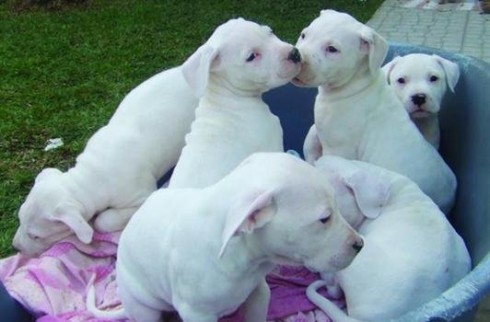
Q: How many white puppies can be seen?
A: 6